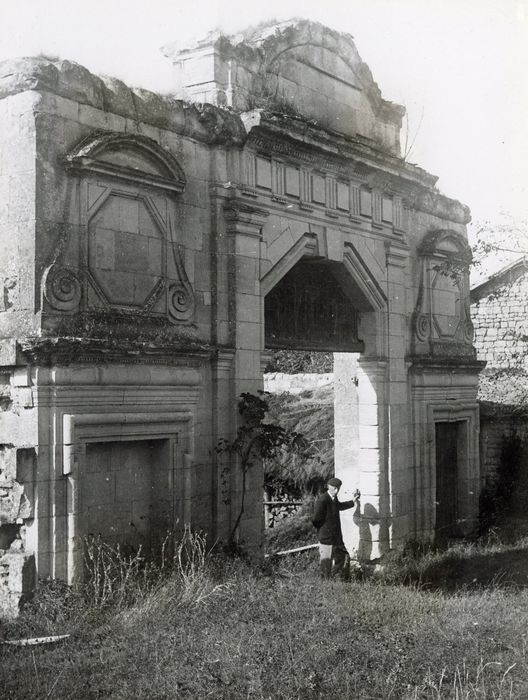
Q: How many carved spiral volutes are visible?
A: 4